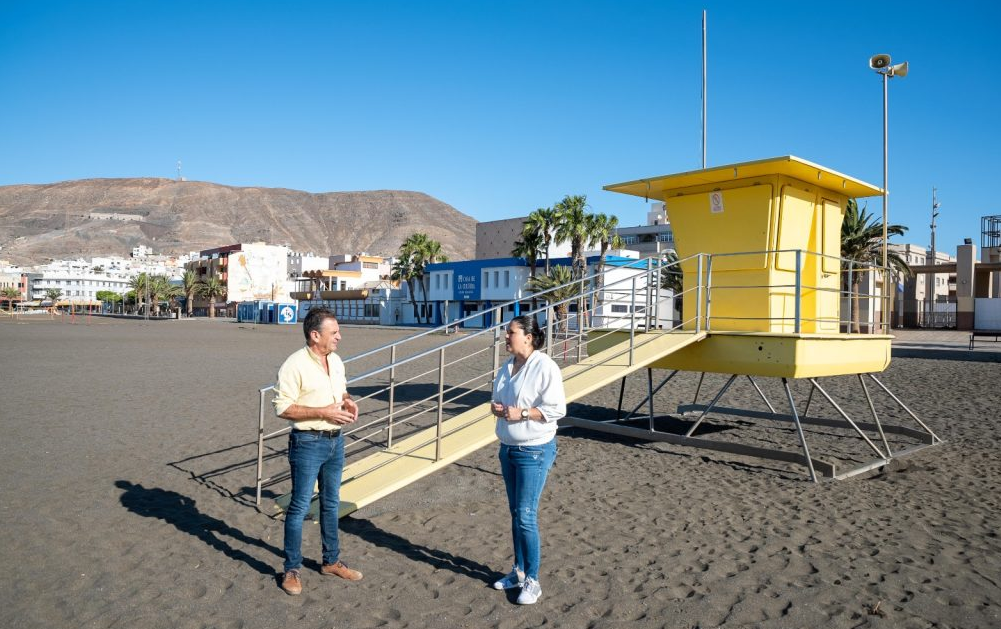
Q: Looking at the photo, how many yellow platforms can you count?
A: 1